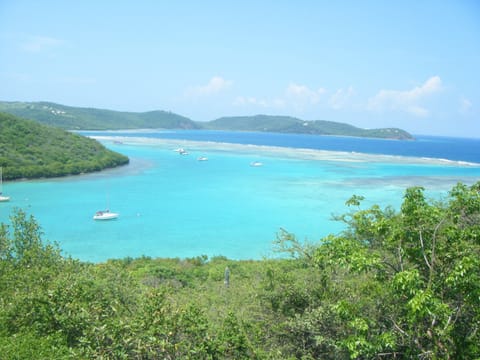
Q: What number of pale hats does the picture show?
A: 0